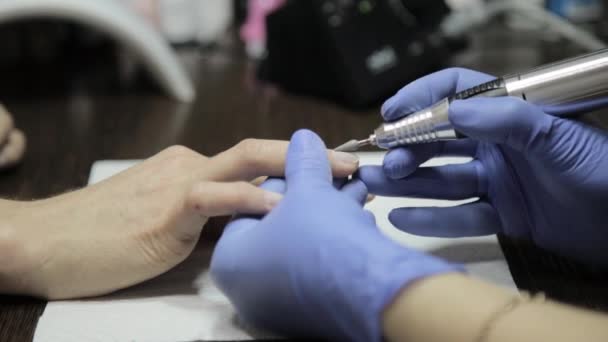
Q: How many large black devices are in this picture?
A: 1